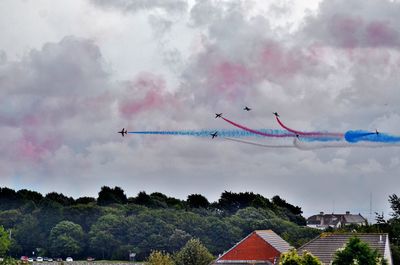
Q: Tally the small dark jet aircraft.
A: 7